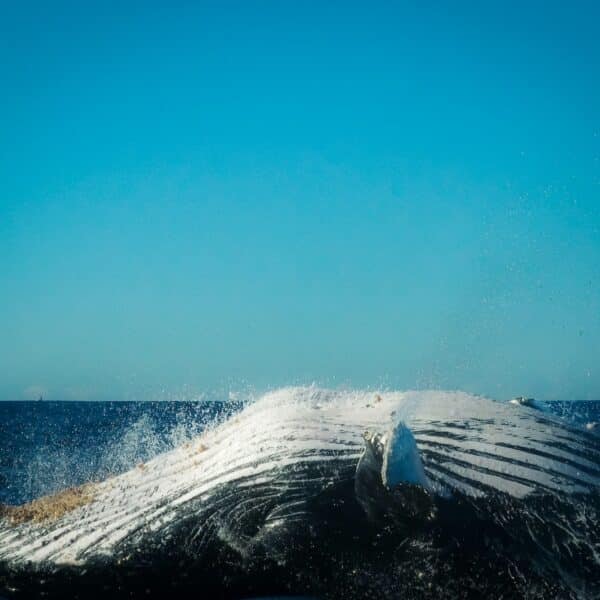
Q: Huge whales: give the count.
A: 1